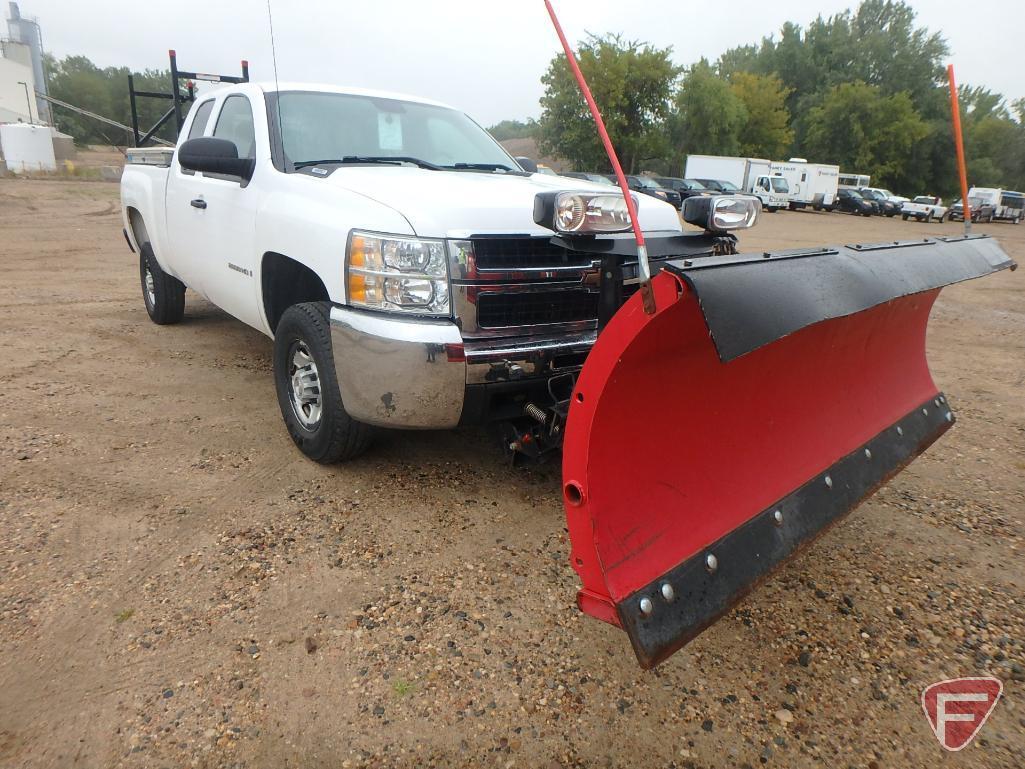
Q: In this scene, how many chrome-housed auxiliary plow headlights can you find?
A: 2